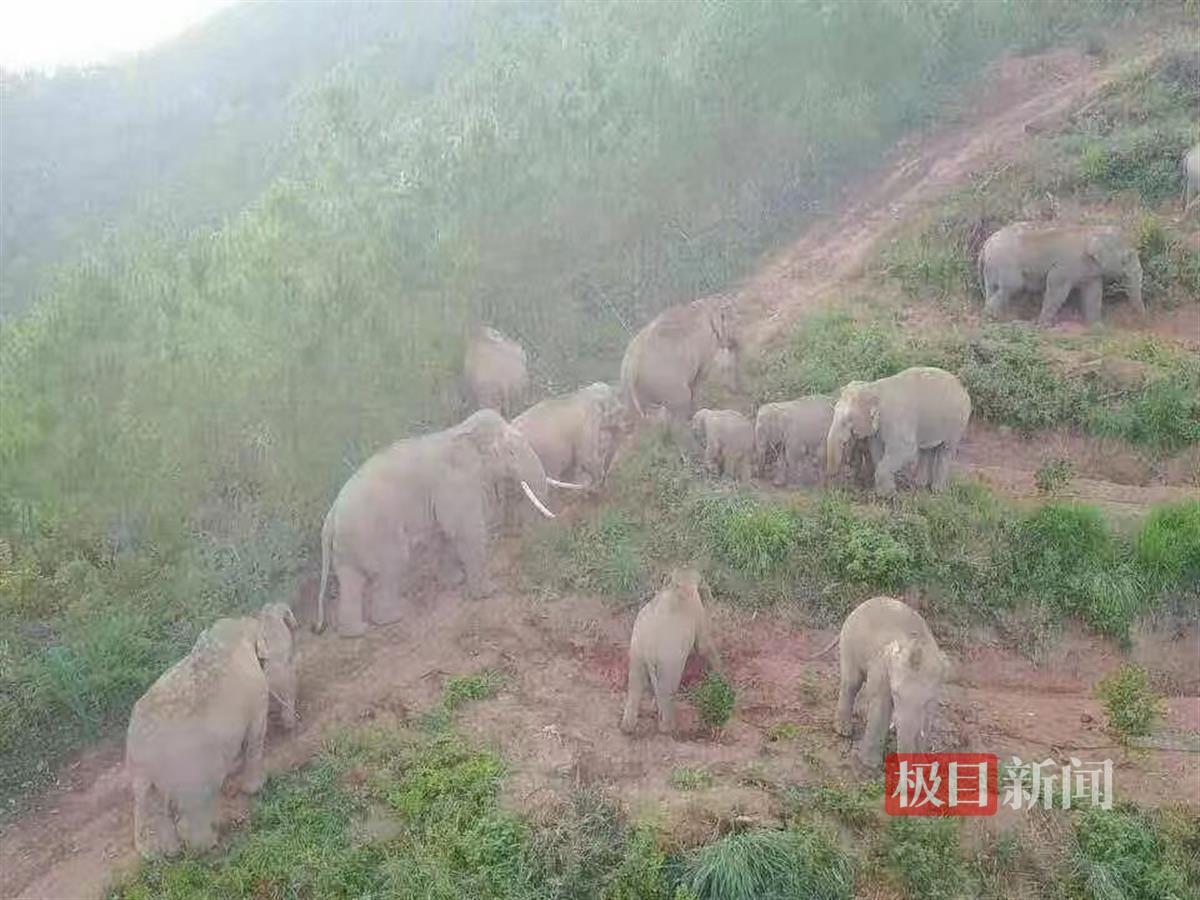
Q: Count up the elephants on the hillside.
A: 12